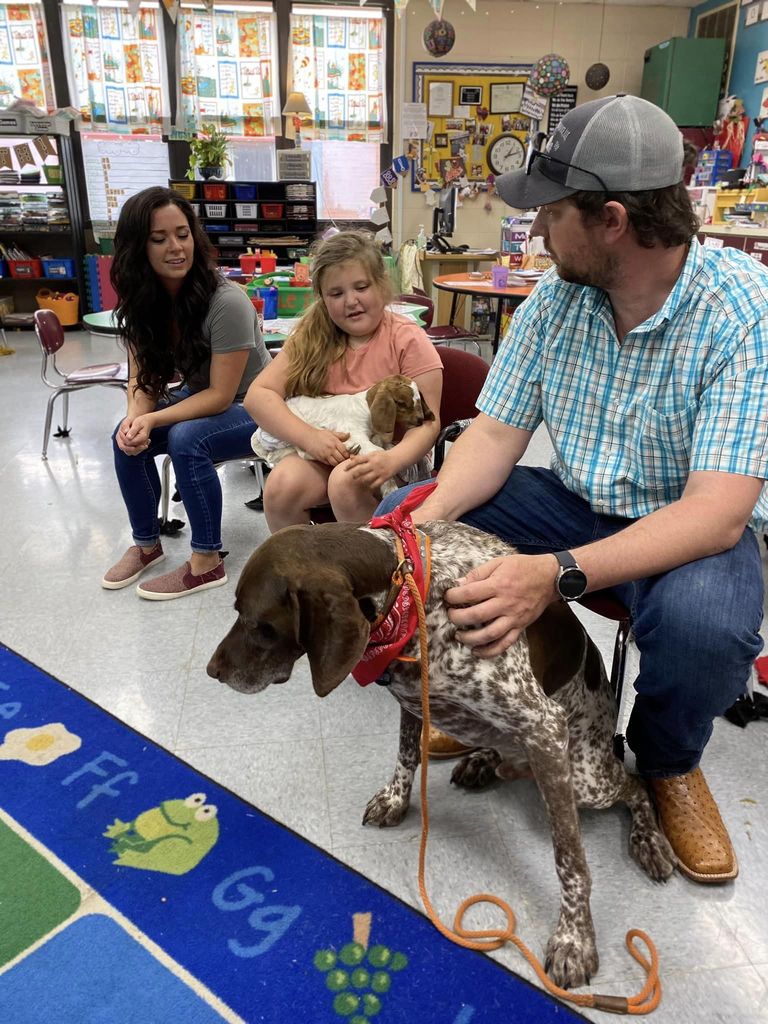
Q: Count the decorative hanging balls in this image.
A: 3